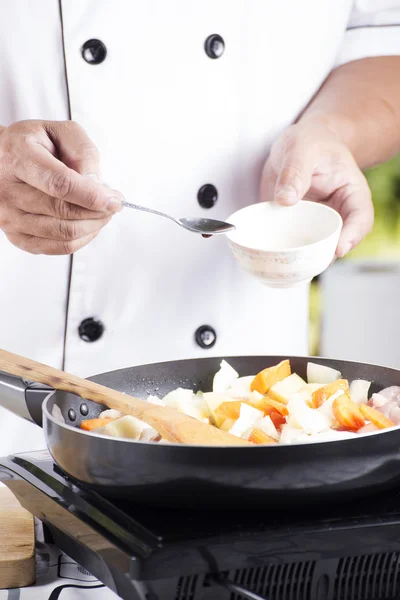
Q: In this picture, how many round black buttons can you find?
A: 5